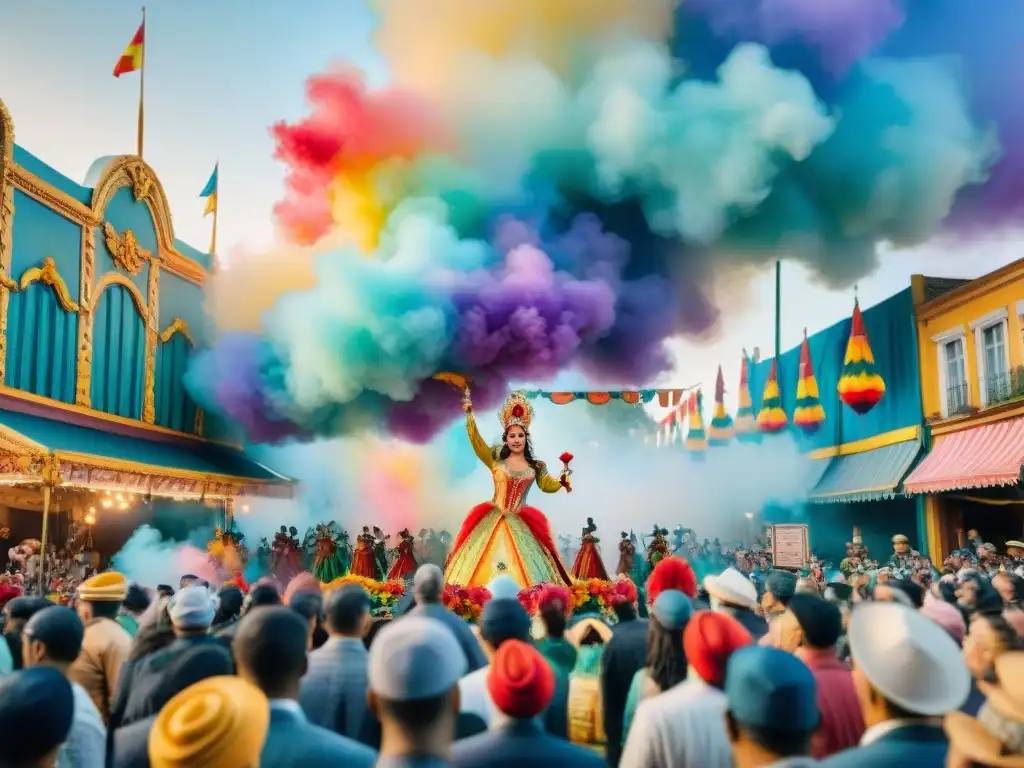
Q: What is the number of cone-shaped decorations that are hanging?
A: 6